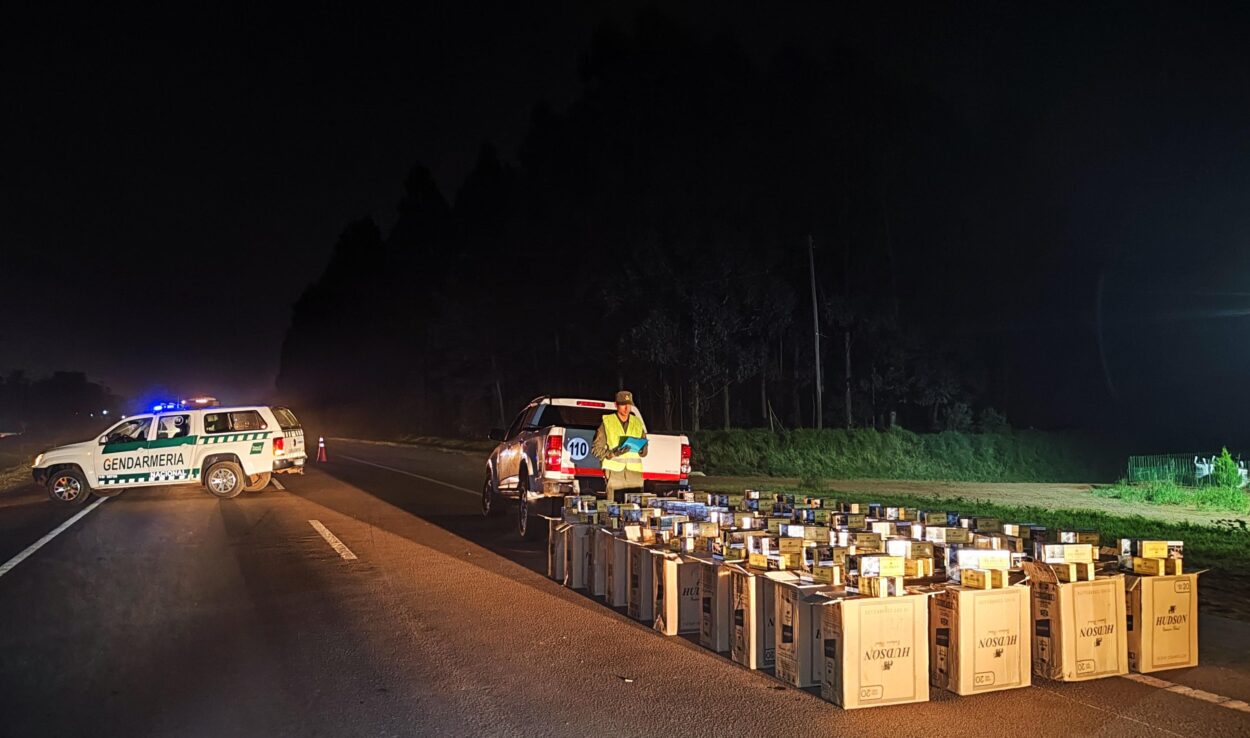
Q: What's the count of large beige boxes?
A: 13